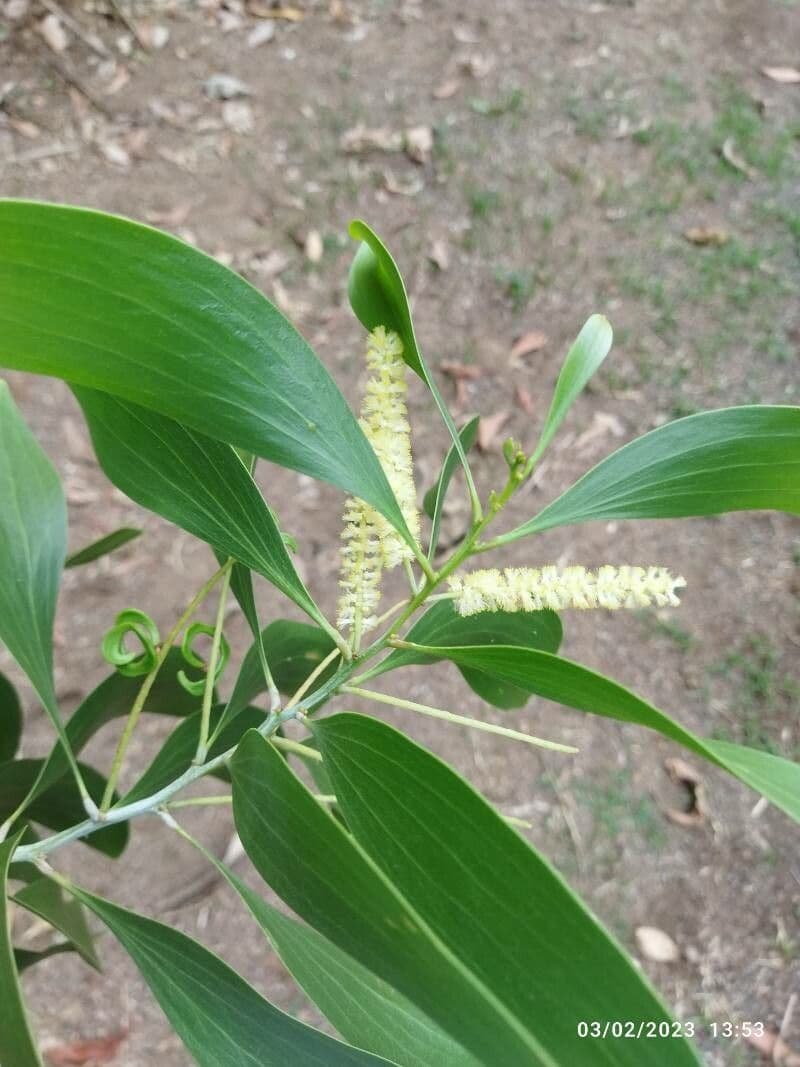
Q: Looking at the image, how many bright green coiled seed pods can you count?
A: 2